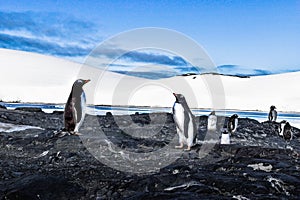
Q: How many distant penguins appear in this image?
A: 6